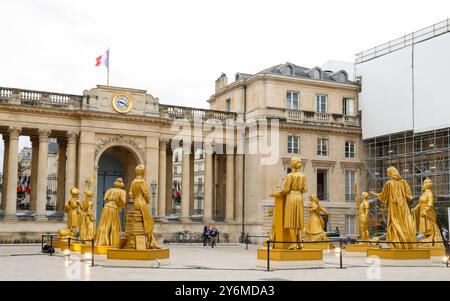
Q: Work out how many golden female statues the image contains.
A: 9